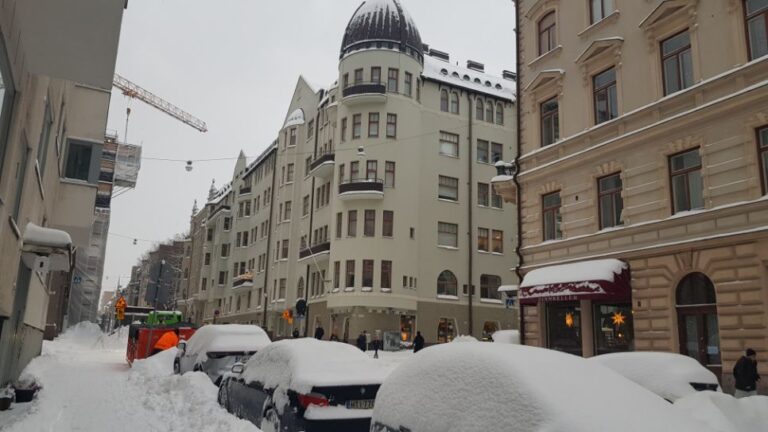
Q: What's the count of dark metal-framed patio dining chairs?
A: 0